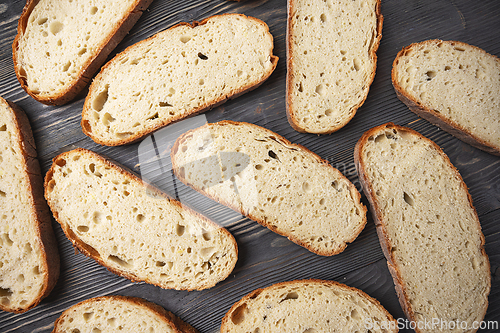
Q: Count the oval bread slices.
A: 10